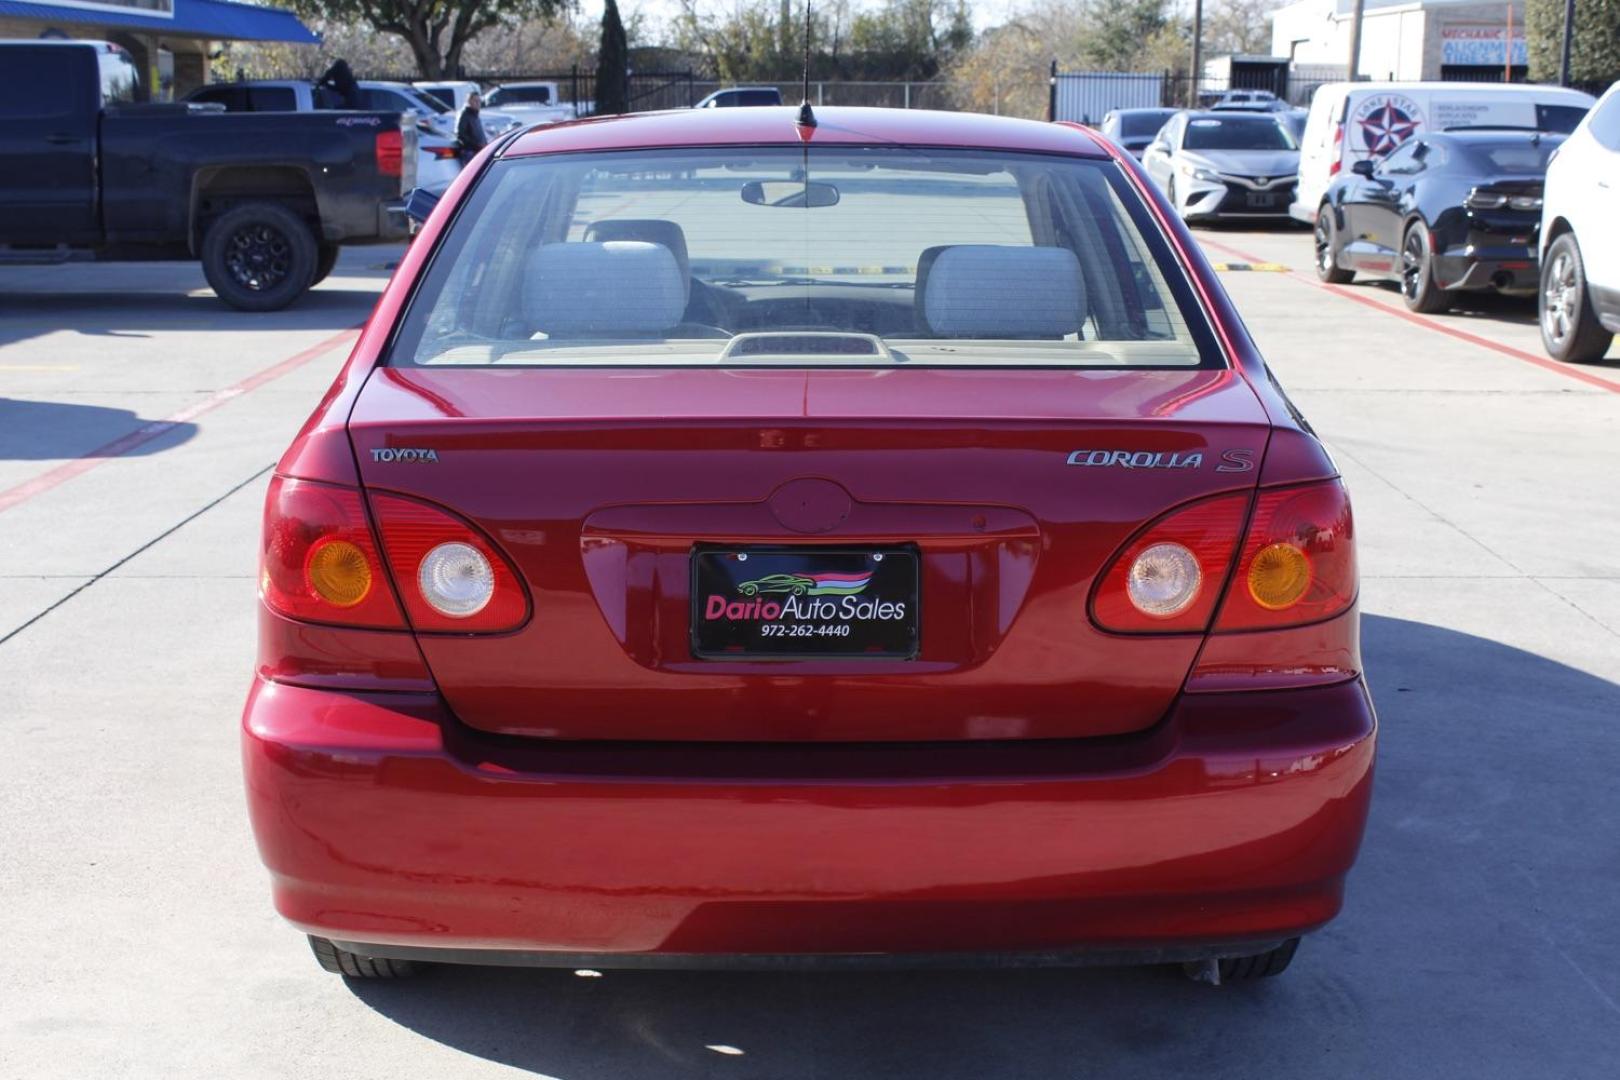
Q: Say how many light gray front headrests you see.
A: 2